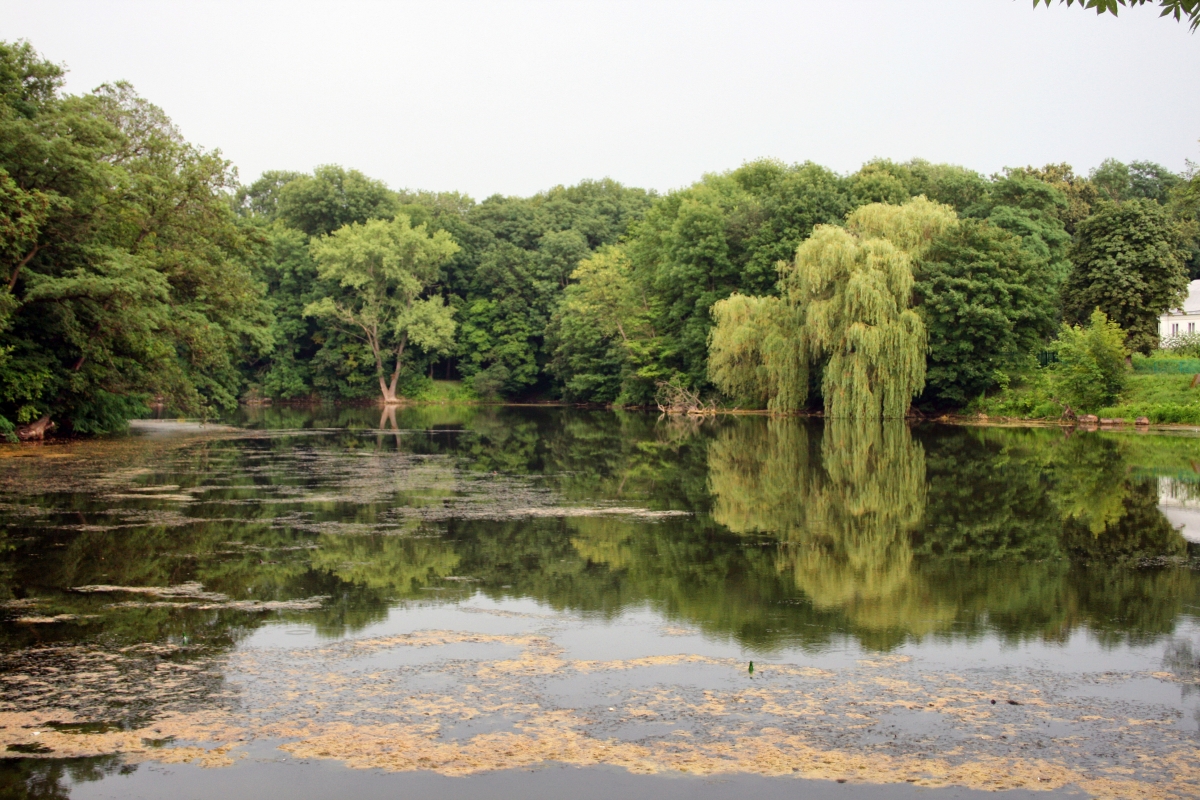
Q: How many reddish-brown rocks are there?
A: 4